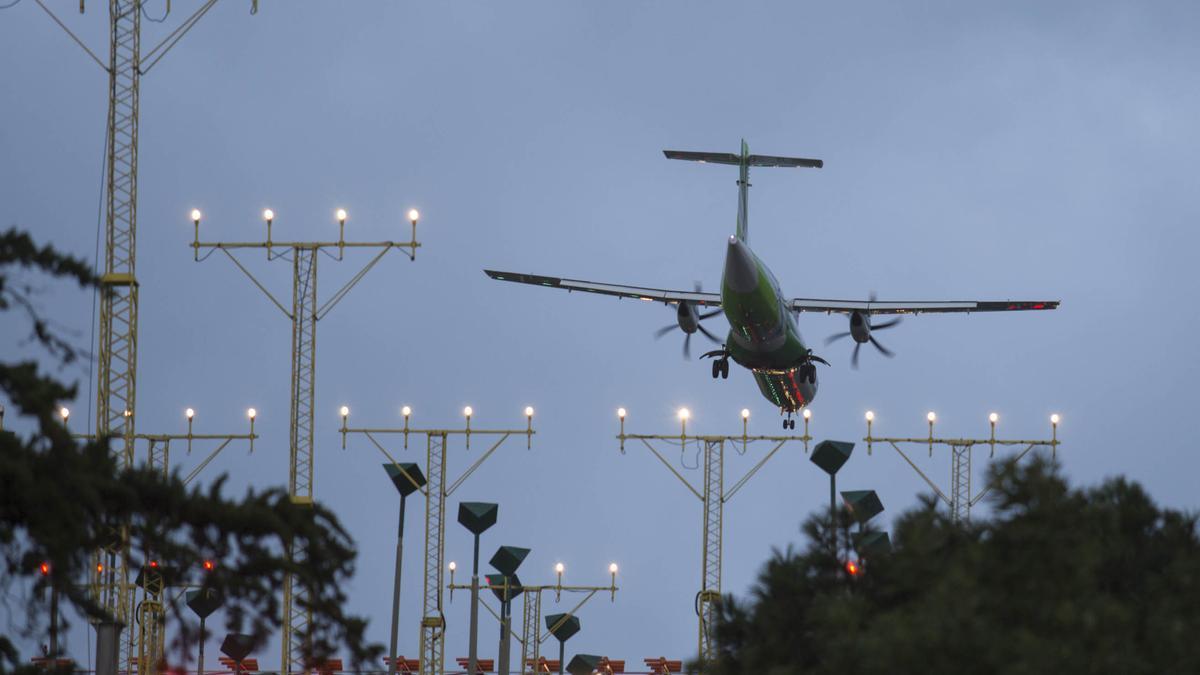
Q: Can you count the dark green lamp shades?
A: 12